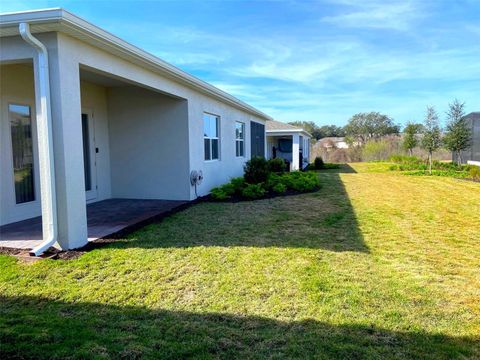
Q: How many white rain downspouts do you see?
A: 1